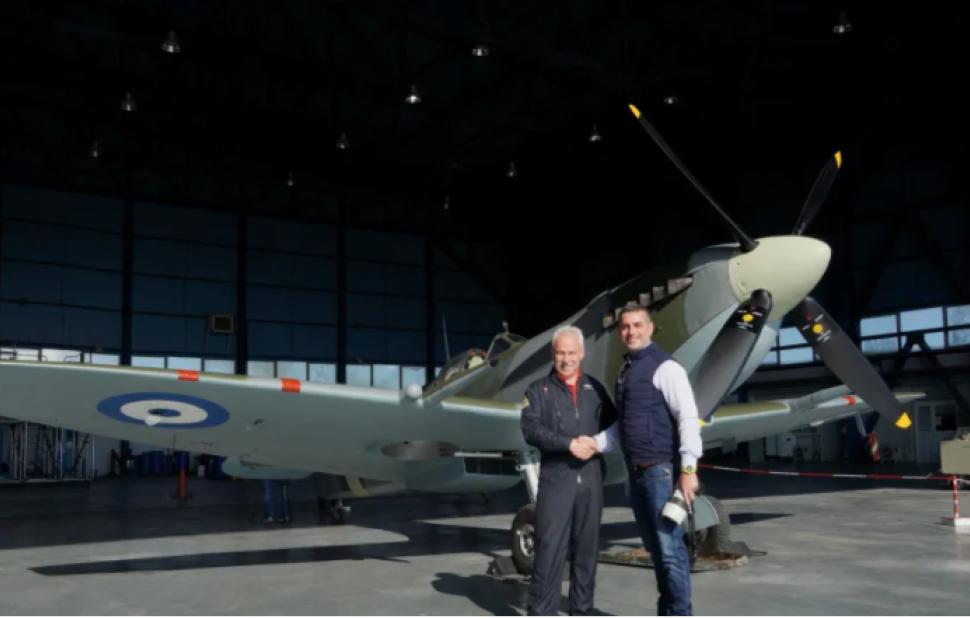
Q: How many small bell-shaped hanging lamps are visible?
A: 12